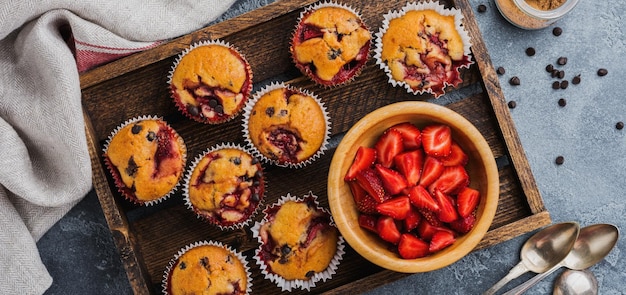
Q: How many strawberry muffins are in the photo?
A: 8